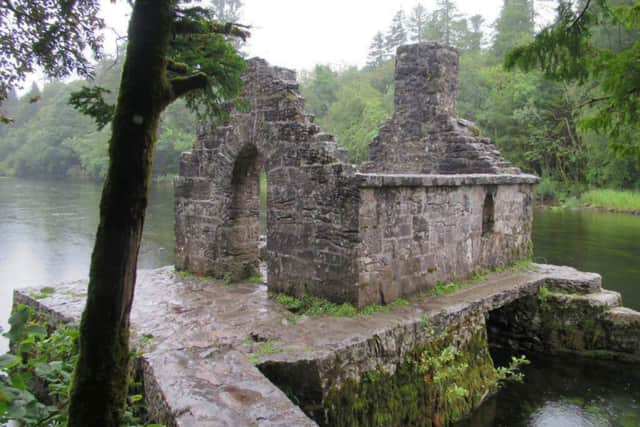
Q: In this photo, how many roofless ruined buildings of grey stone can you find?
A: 1